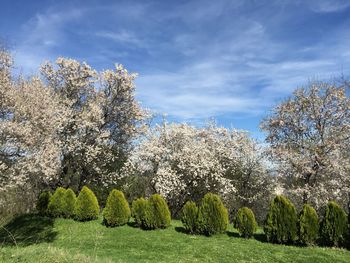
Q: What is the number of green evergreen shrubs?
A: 13